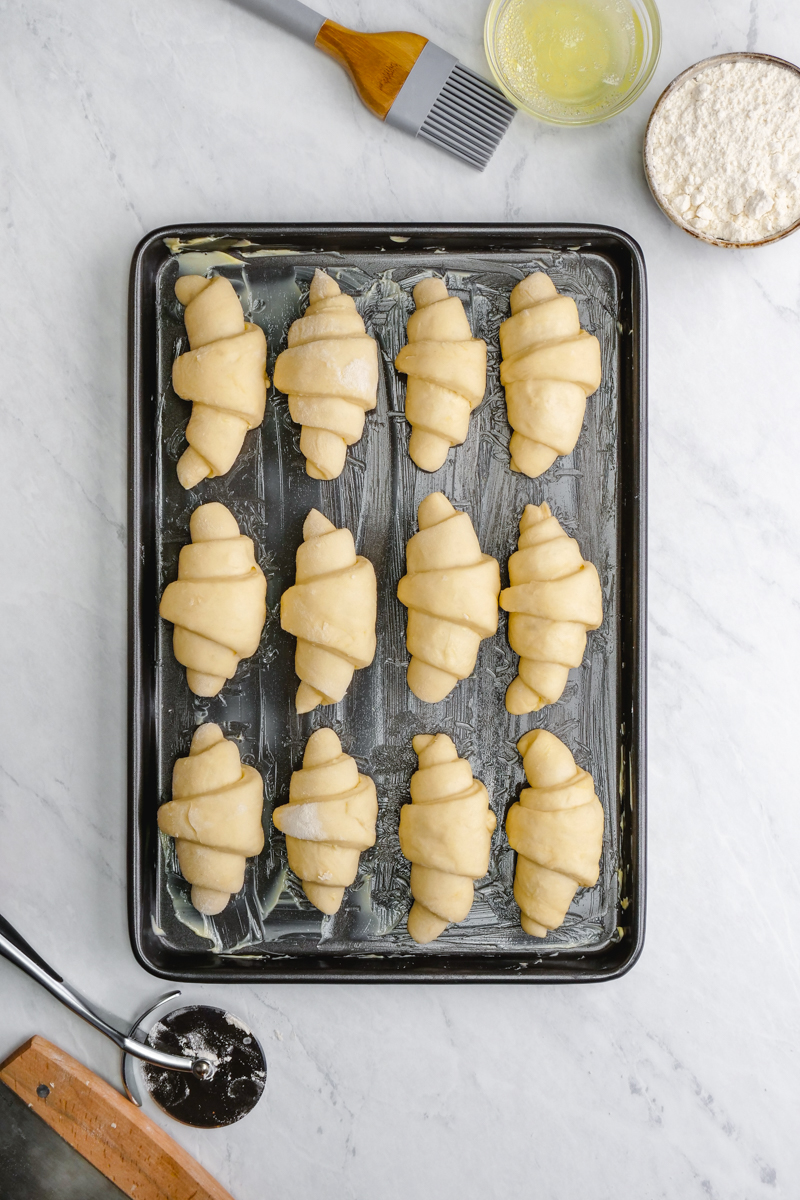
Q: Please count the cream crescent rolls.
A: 12